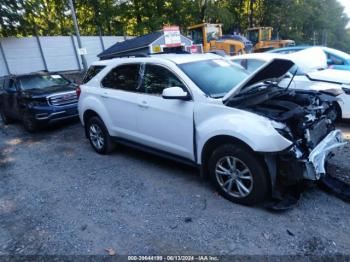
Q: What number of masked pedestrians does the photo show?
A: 0